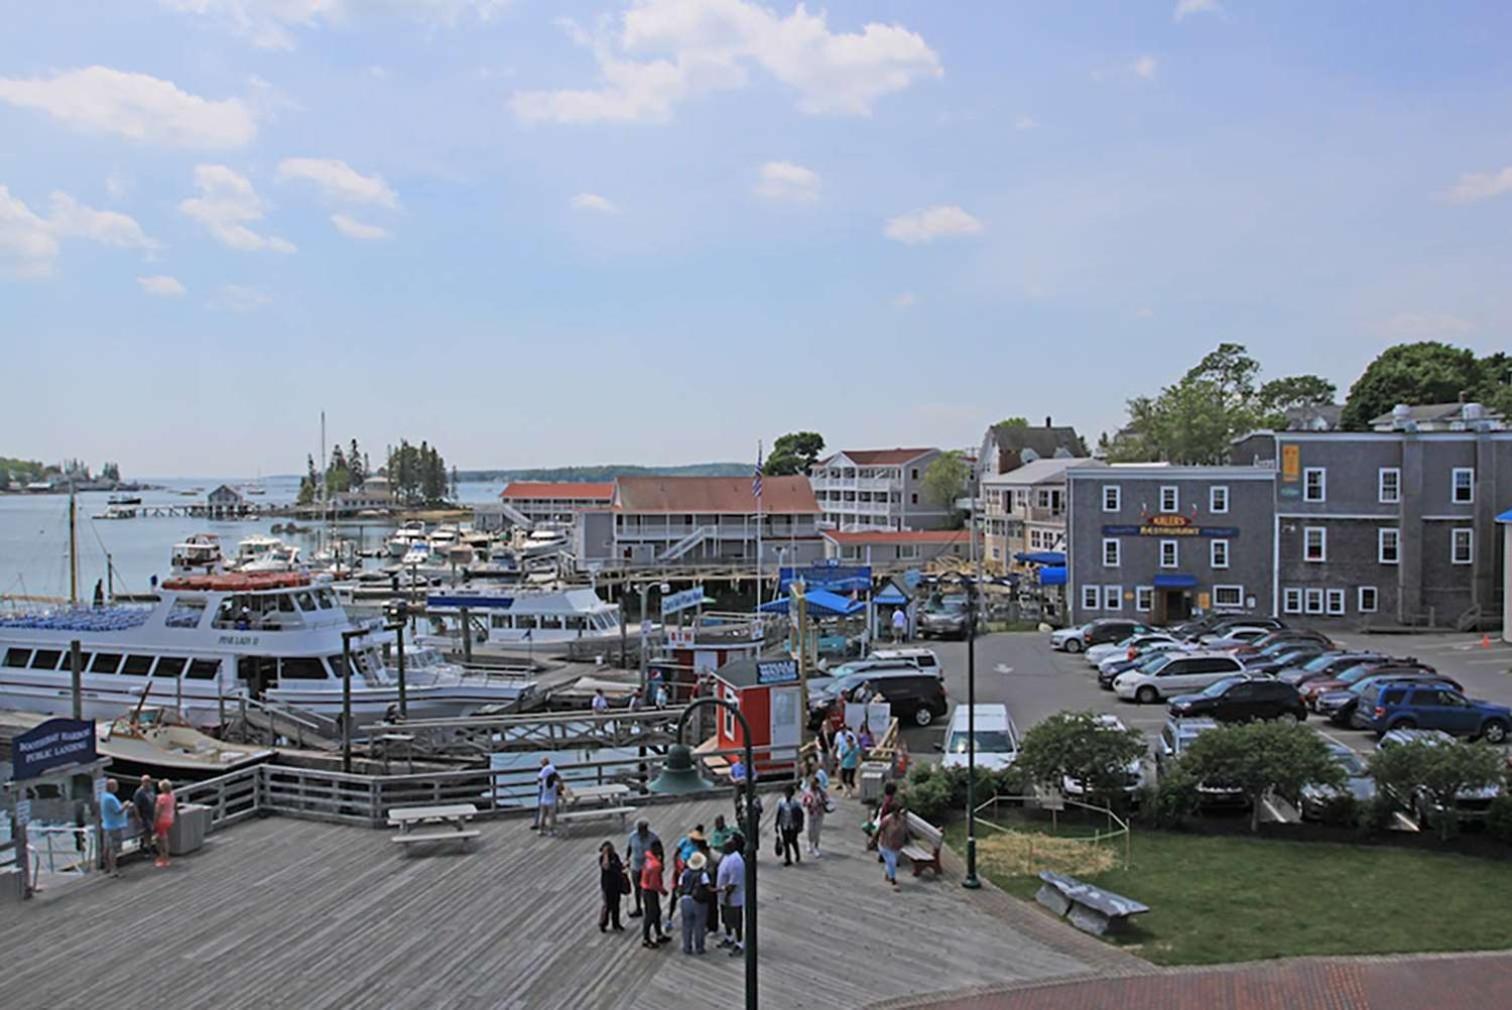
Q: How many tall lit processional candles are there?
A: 0